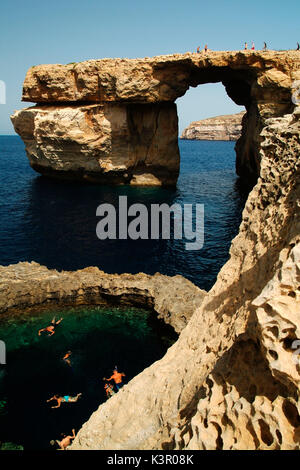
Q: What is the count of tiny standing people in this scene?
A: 6